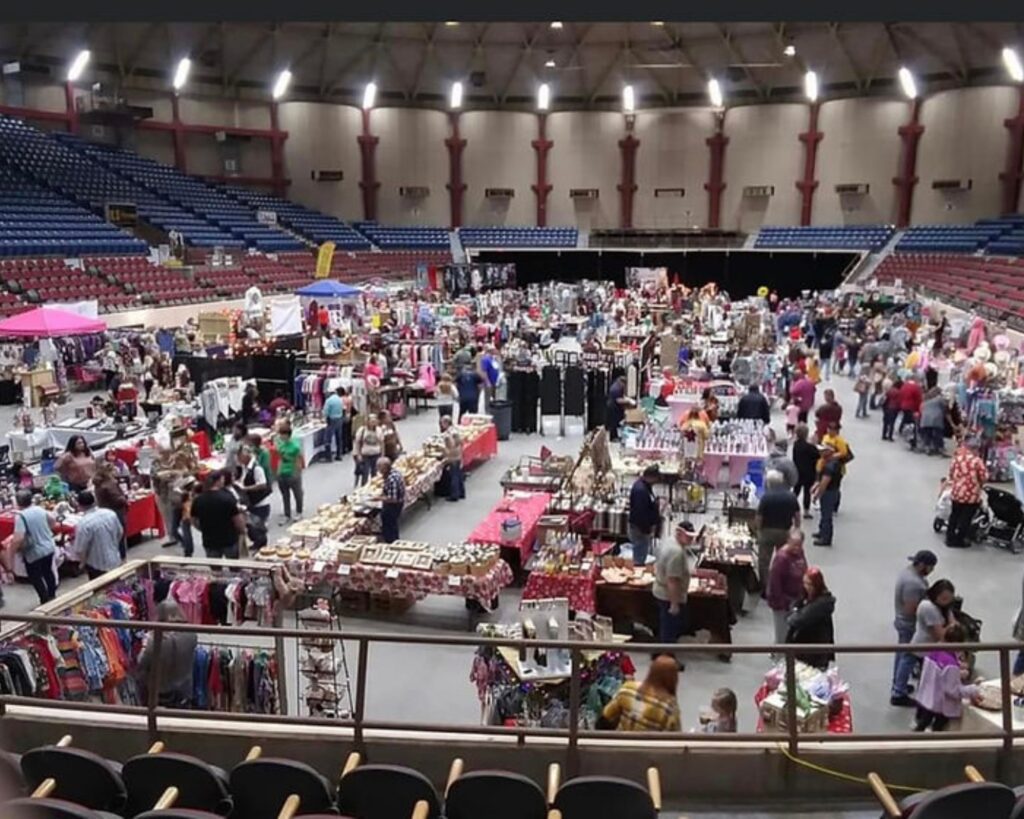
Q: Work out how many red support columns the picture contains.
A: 11